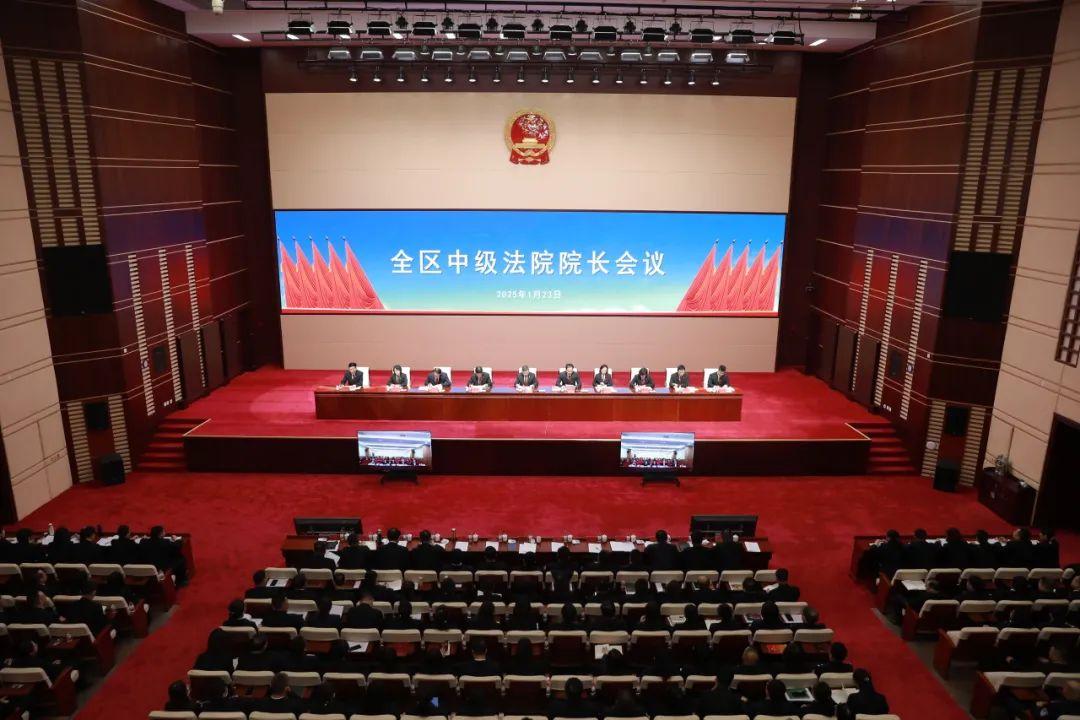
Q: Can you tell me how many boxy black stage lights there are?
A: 12